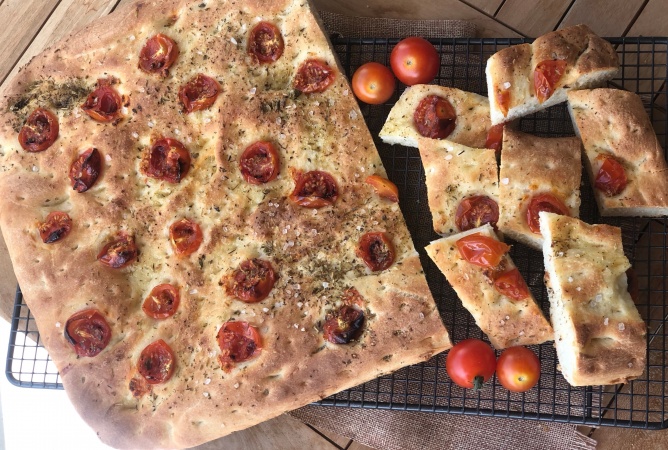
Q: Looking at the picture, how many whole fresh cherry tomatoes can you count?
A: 4